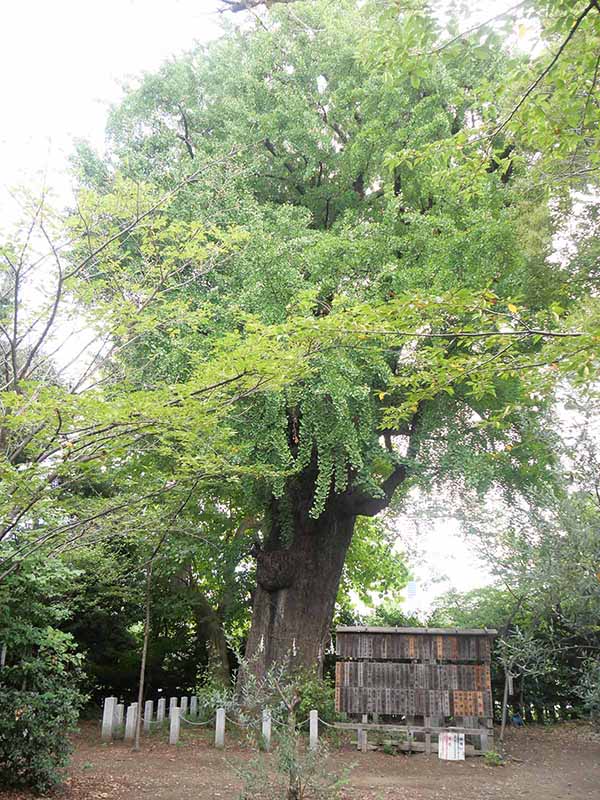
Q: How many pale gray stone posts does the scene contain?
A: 13